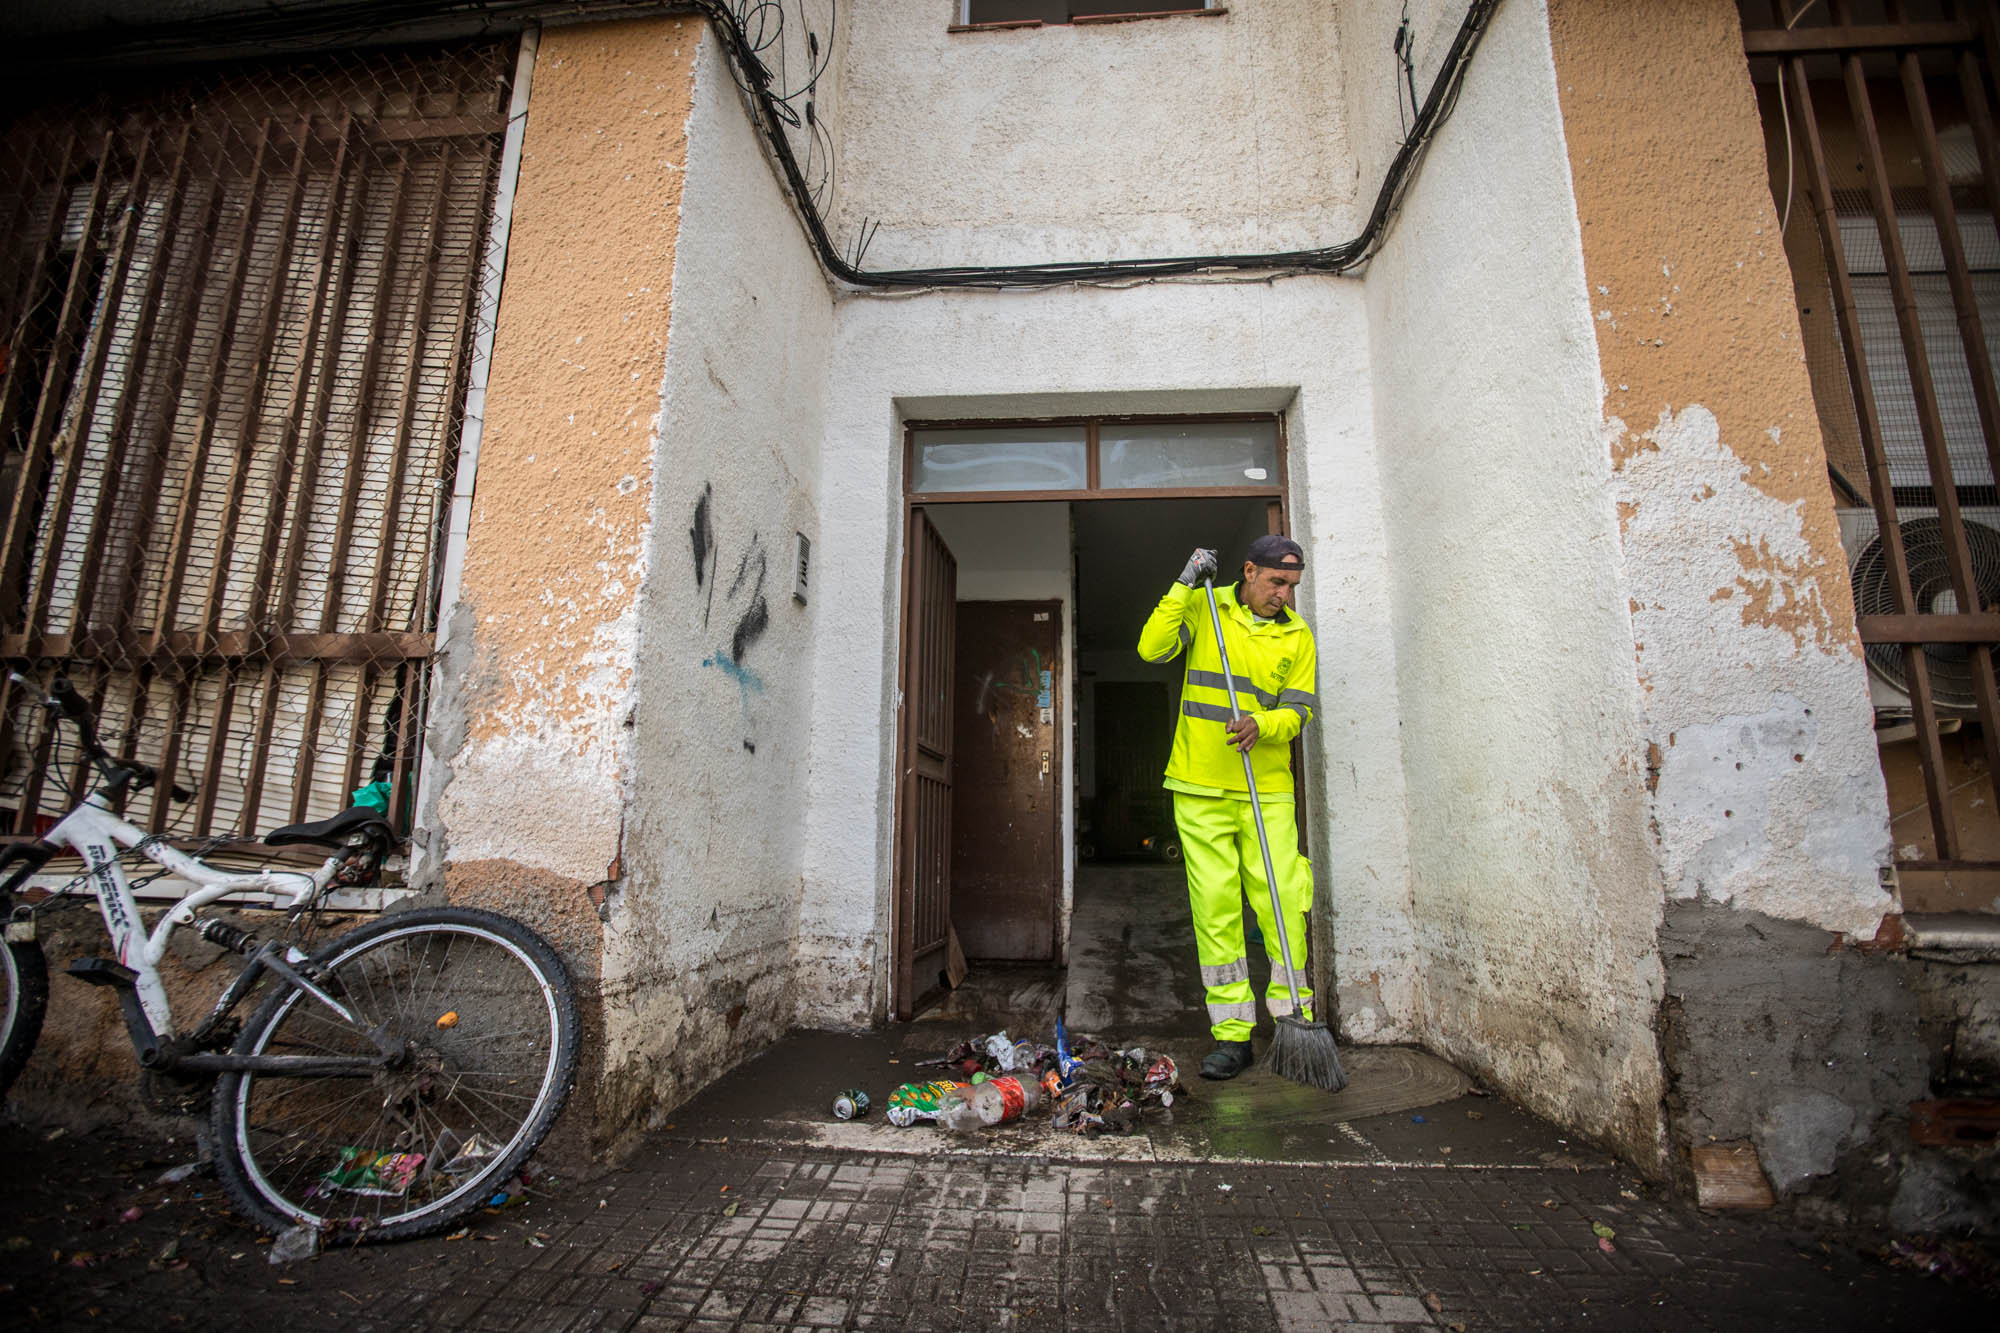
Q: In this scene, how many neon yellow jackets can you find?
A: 1